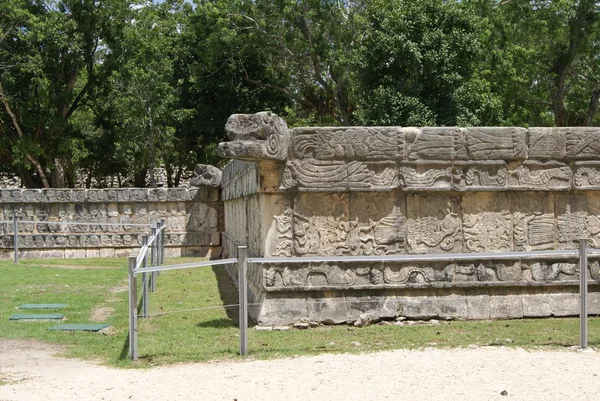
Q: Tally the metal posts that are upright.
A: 8